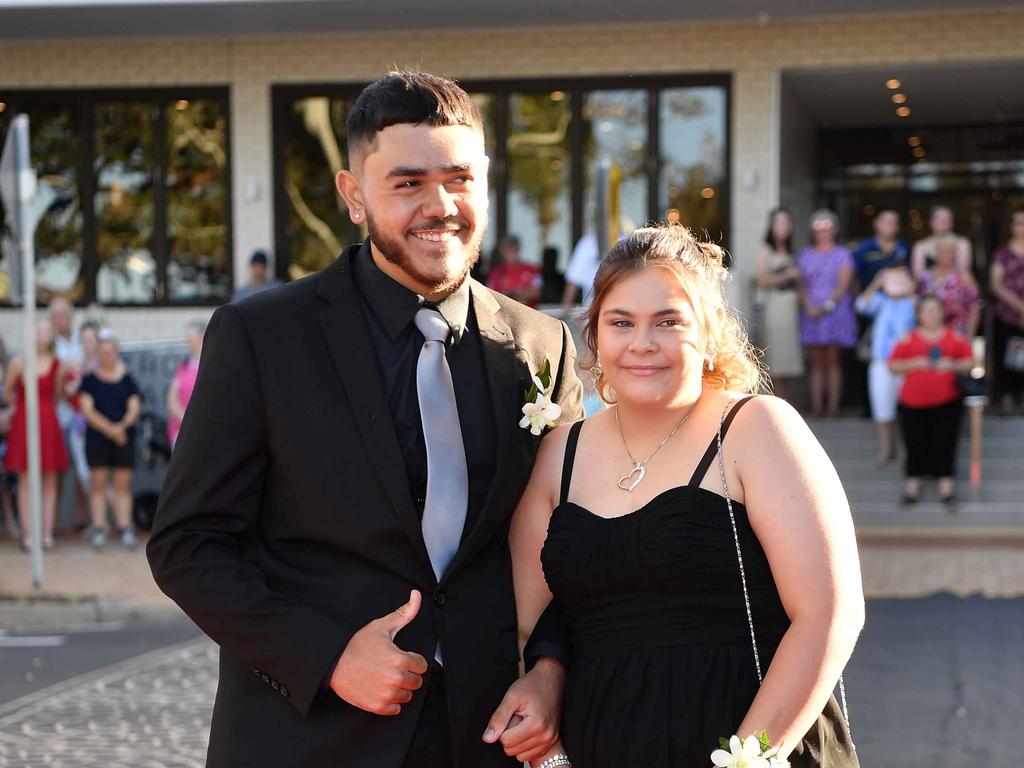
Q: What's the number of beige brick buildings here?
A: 1